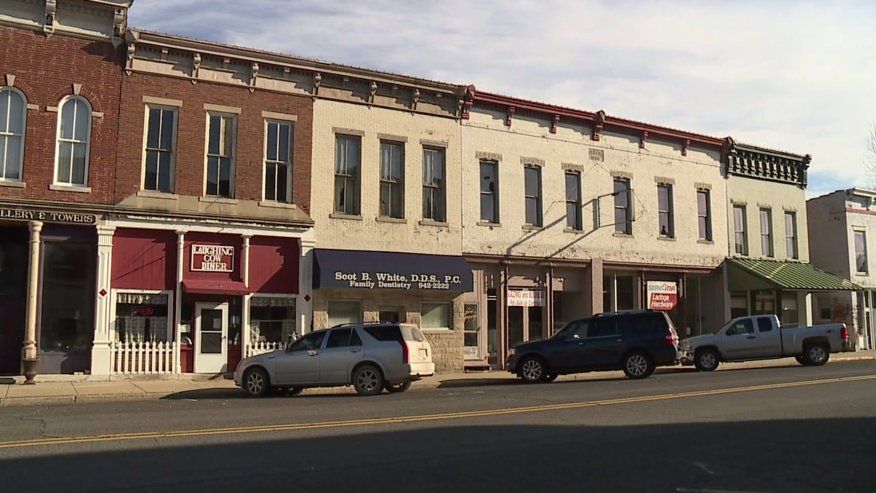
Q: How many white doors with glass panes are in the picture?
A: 1